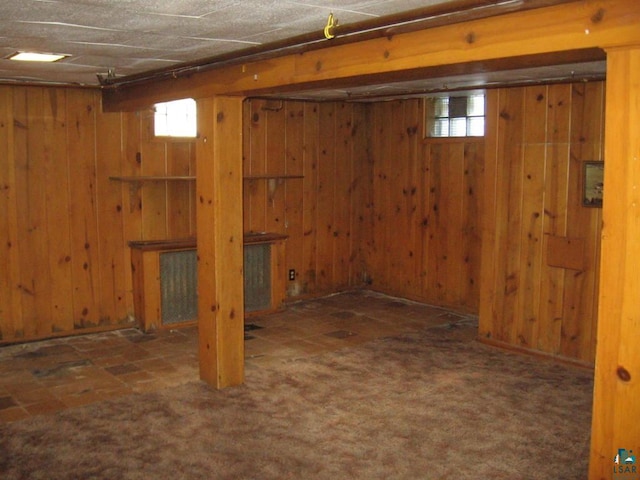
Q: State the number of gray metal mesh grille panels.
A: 2